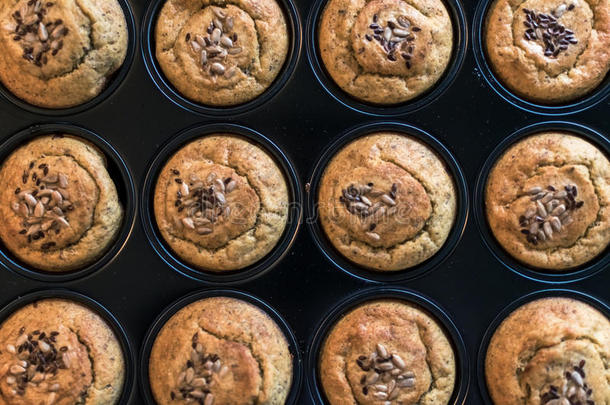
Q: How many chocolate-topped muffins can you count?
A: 0